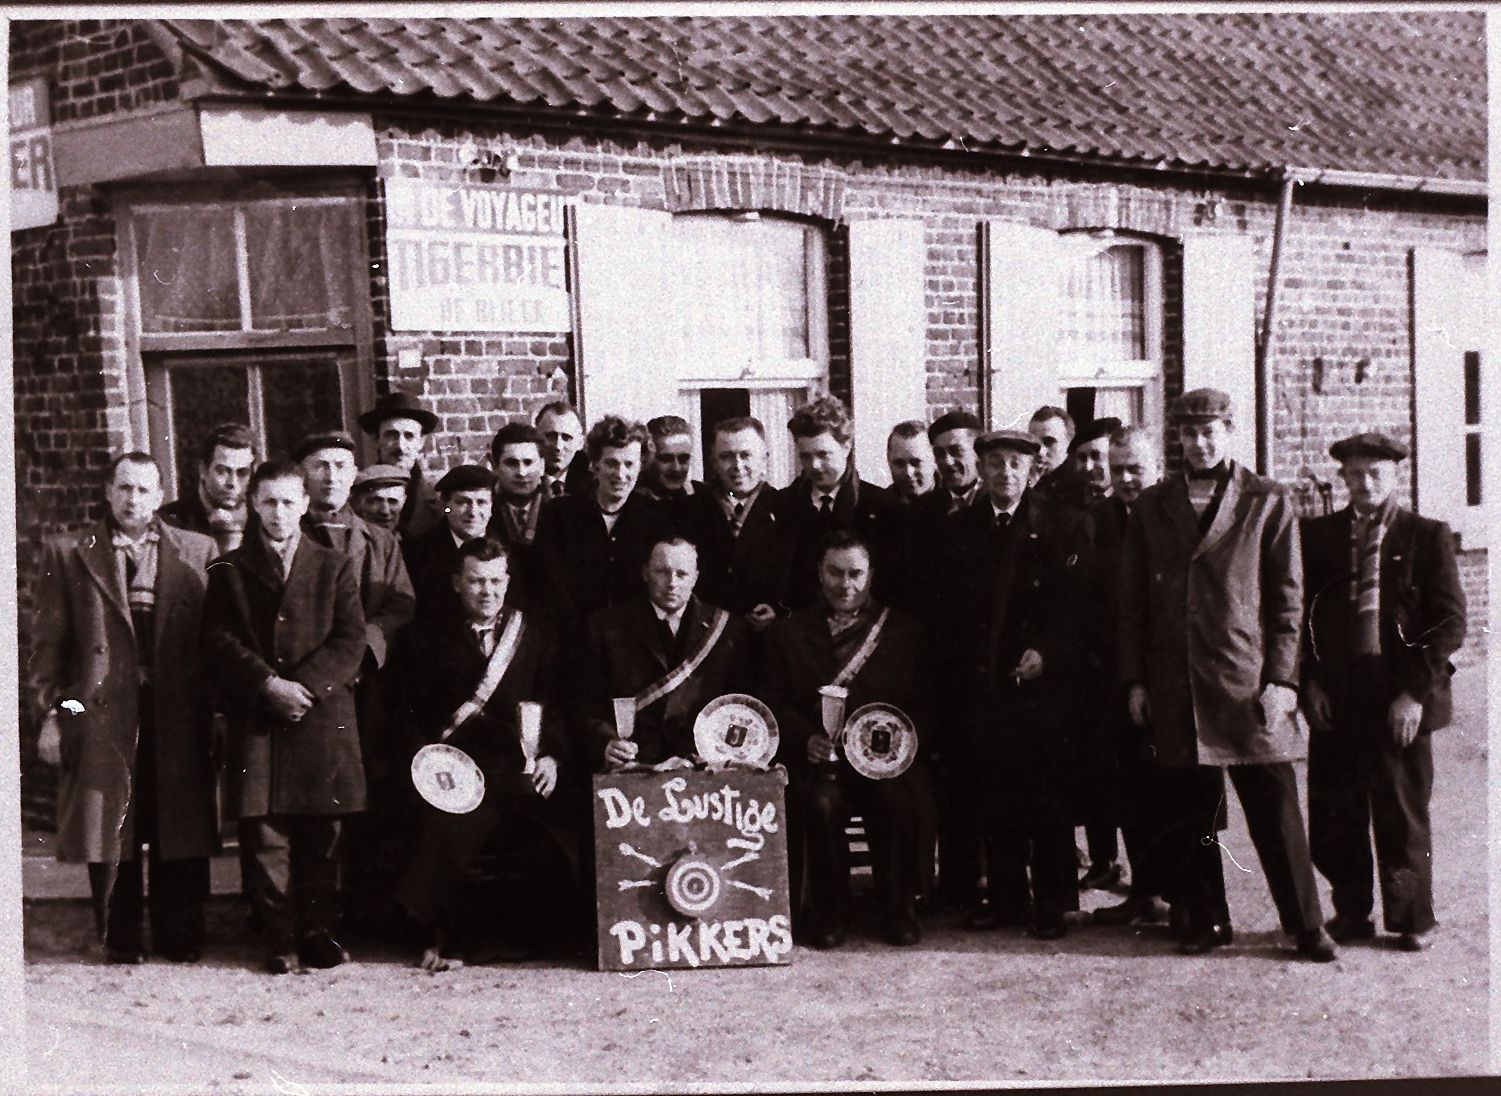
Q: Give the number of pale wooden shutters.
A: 5